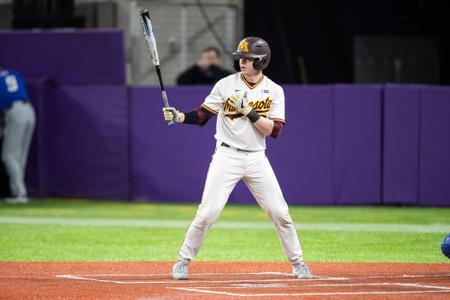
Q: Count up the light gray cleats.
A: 2